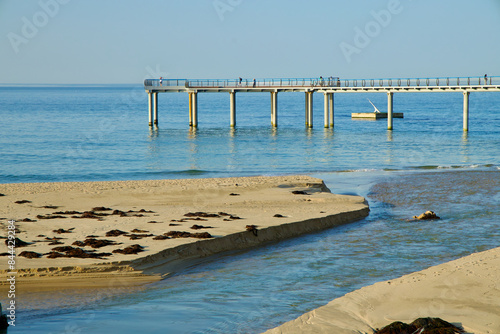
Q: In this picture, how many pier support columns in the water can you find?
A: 13